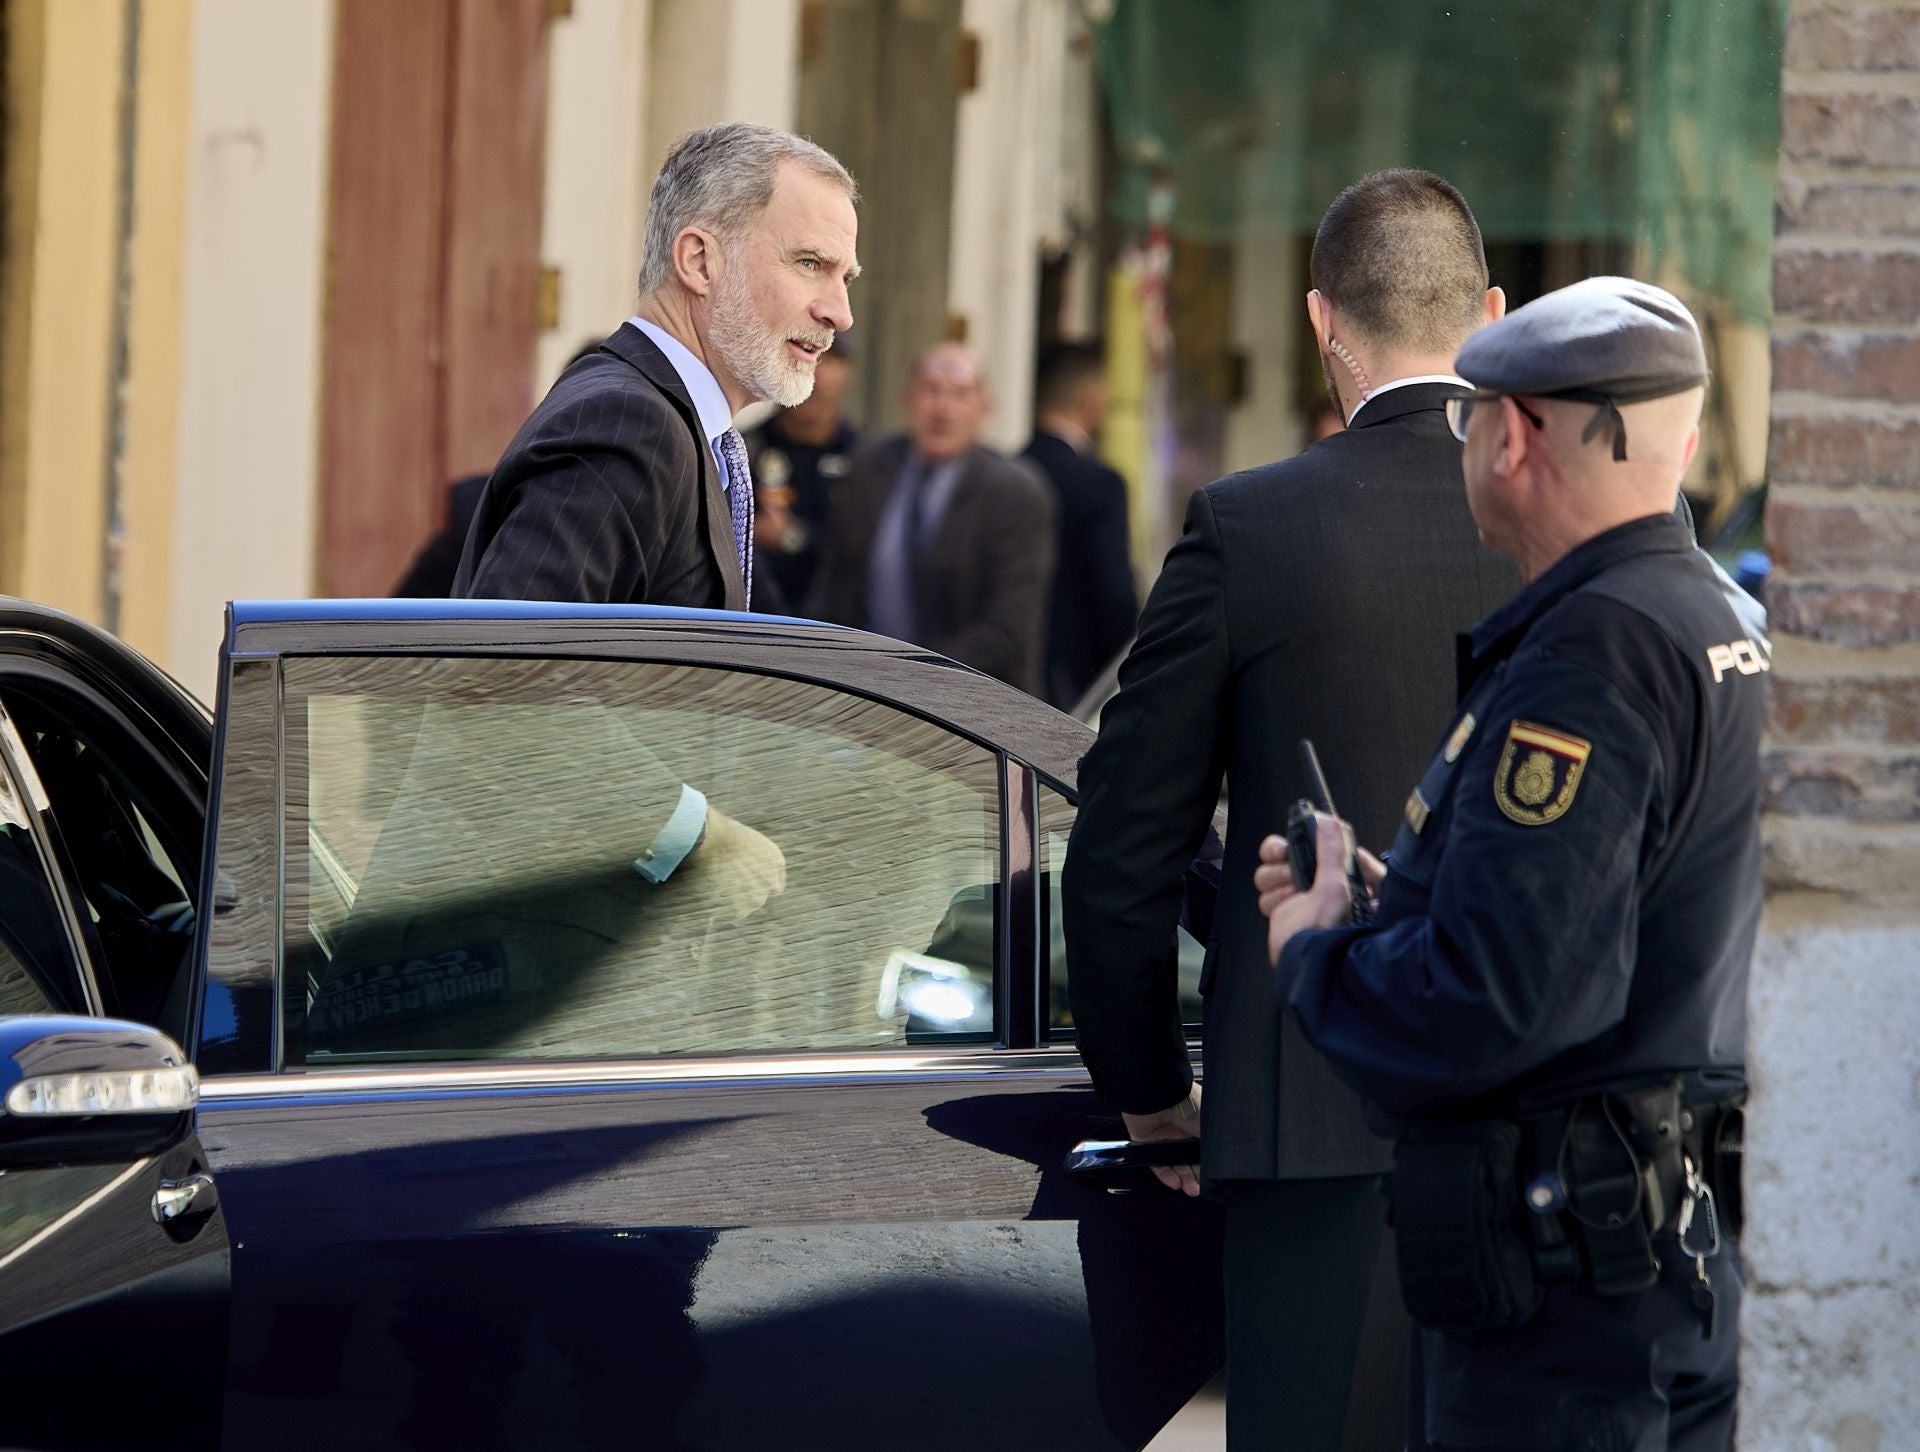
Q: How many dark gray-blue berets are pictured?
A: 1